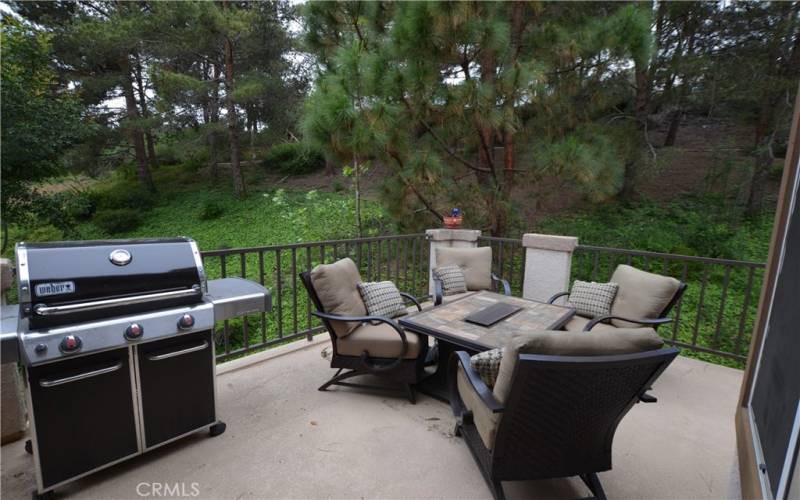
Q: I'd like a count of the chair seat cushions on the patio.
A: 4